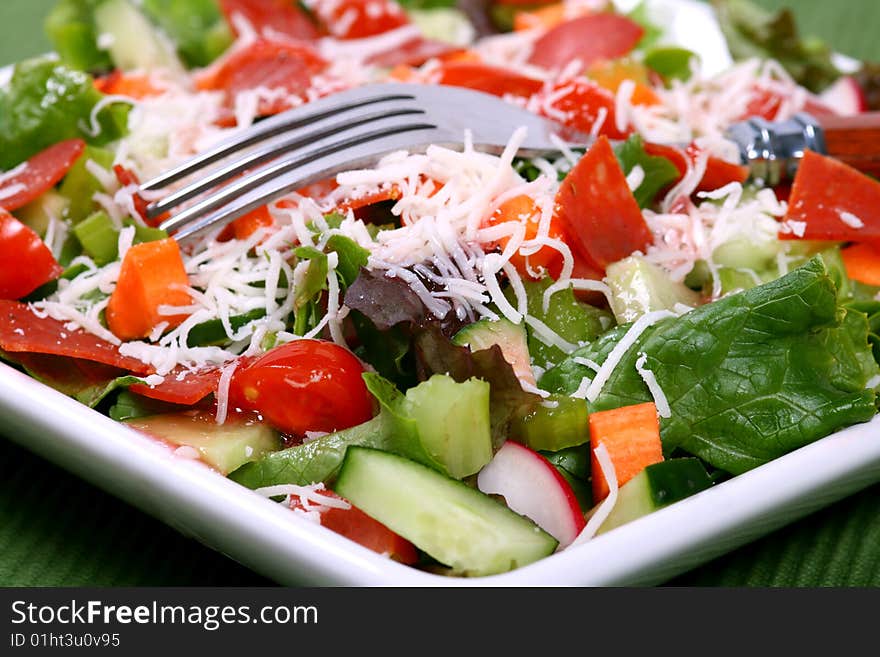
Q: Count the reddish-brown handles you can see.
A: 1